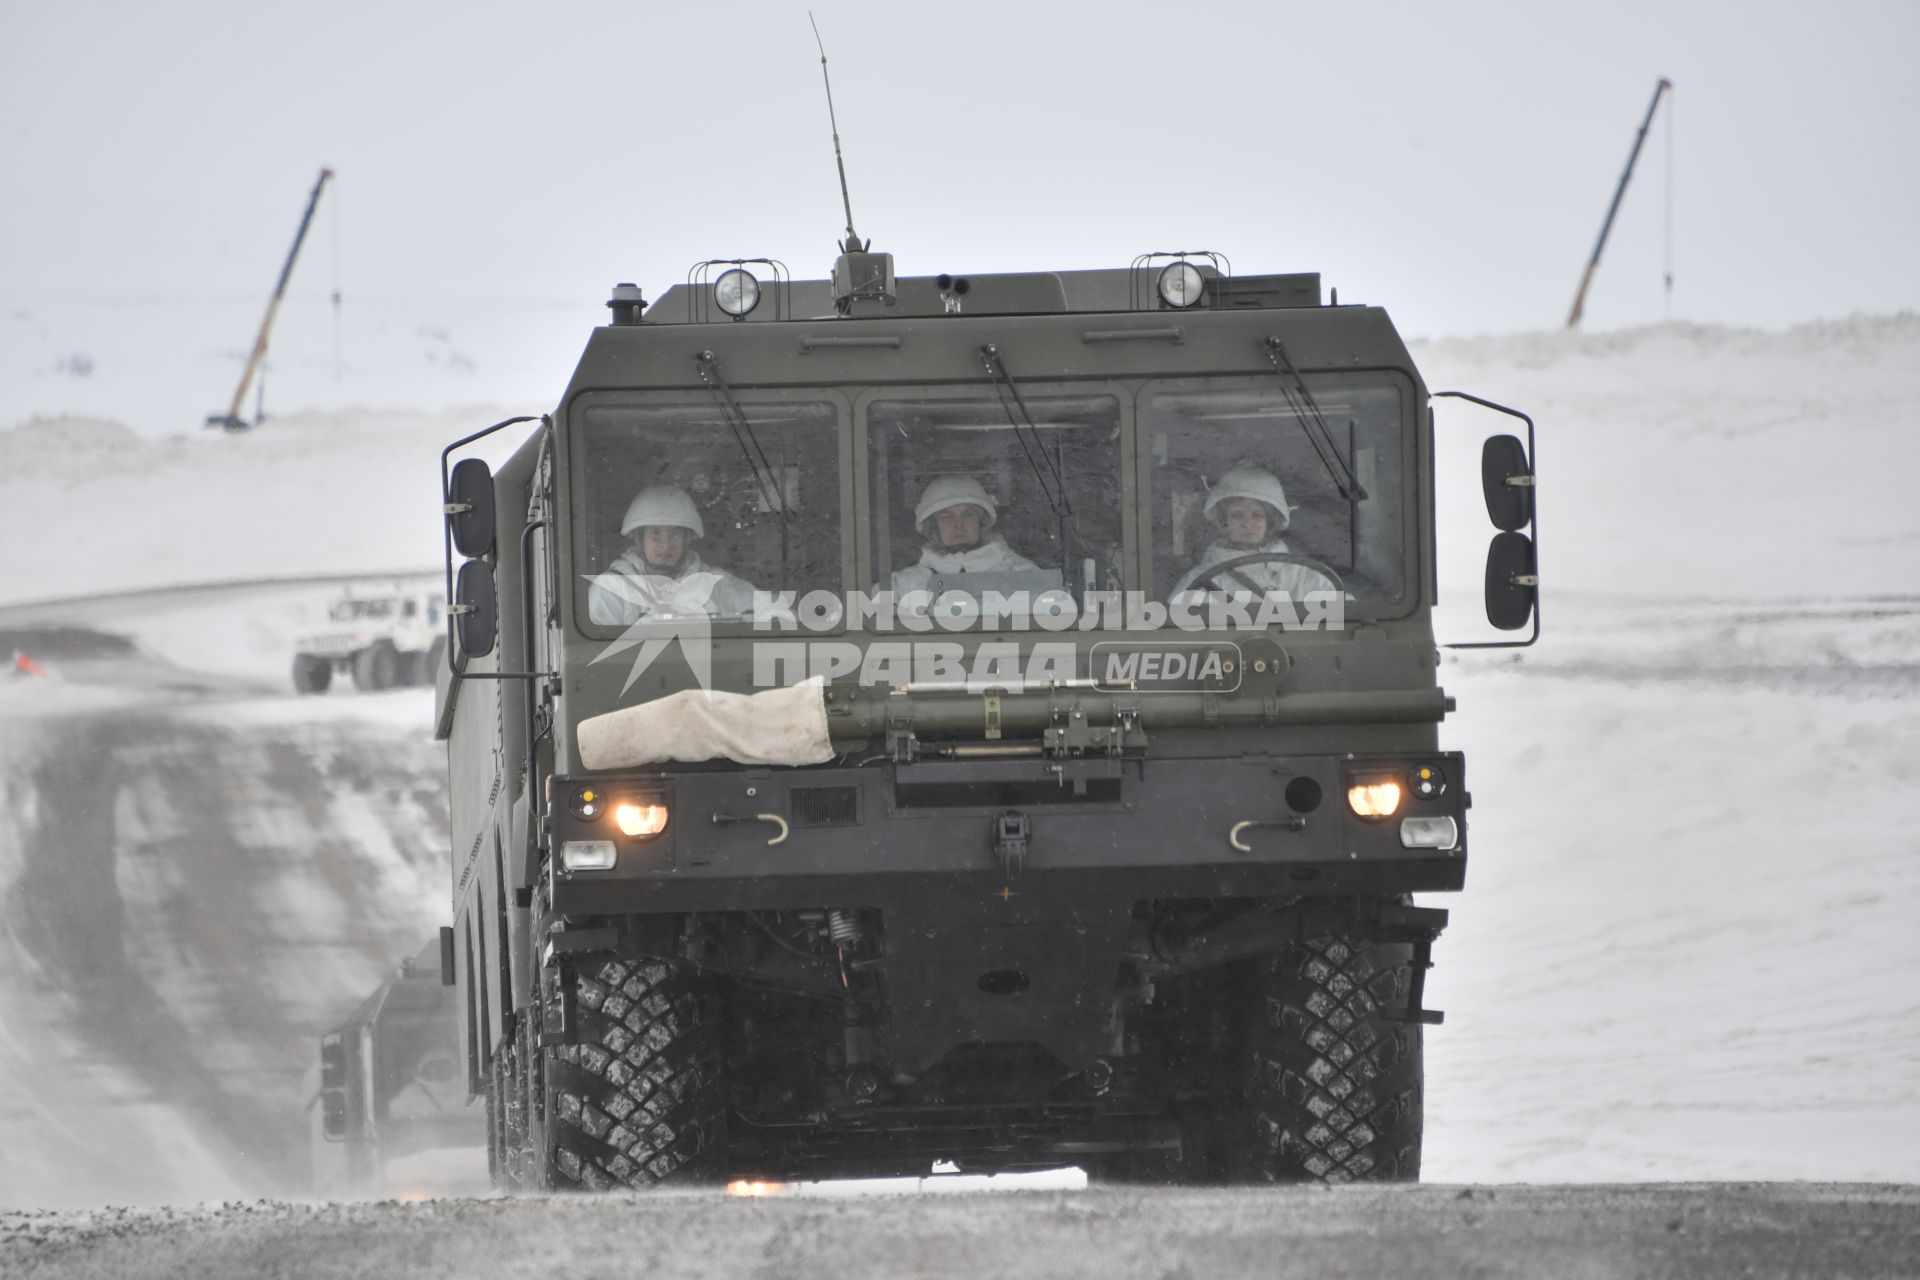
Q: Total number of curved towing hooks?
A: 2